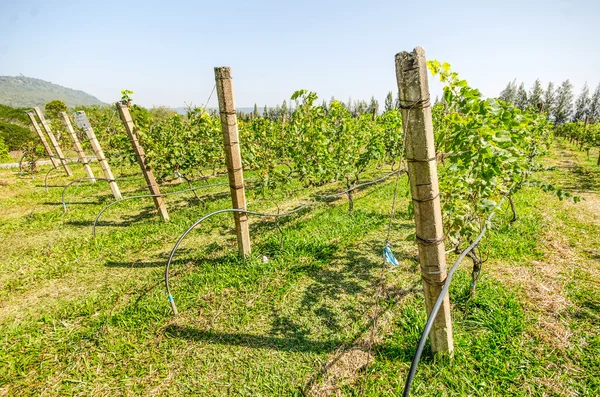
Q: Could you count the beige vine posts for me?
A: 7